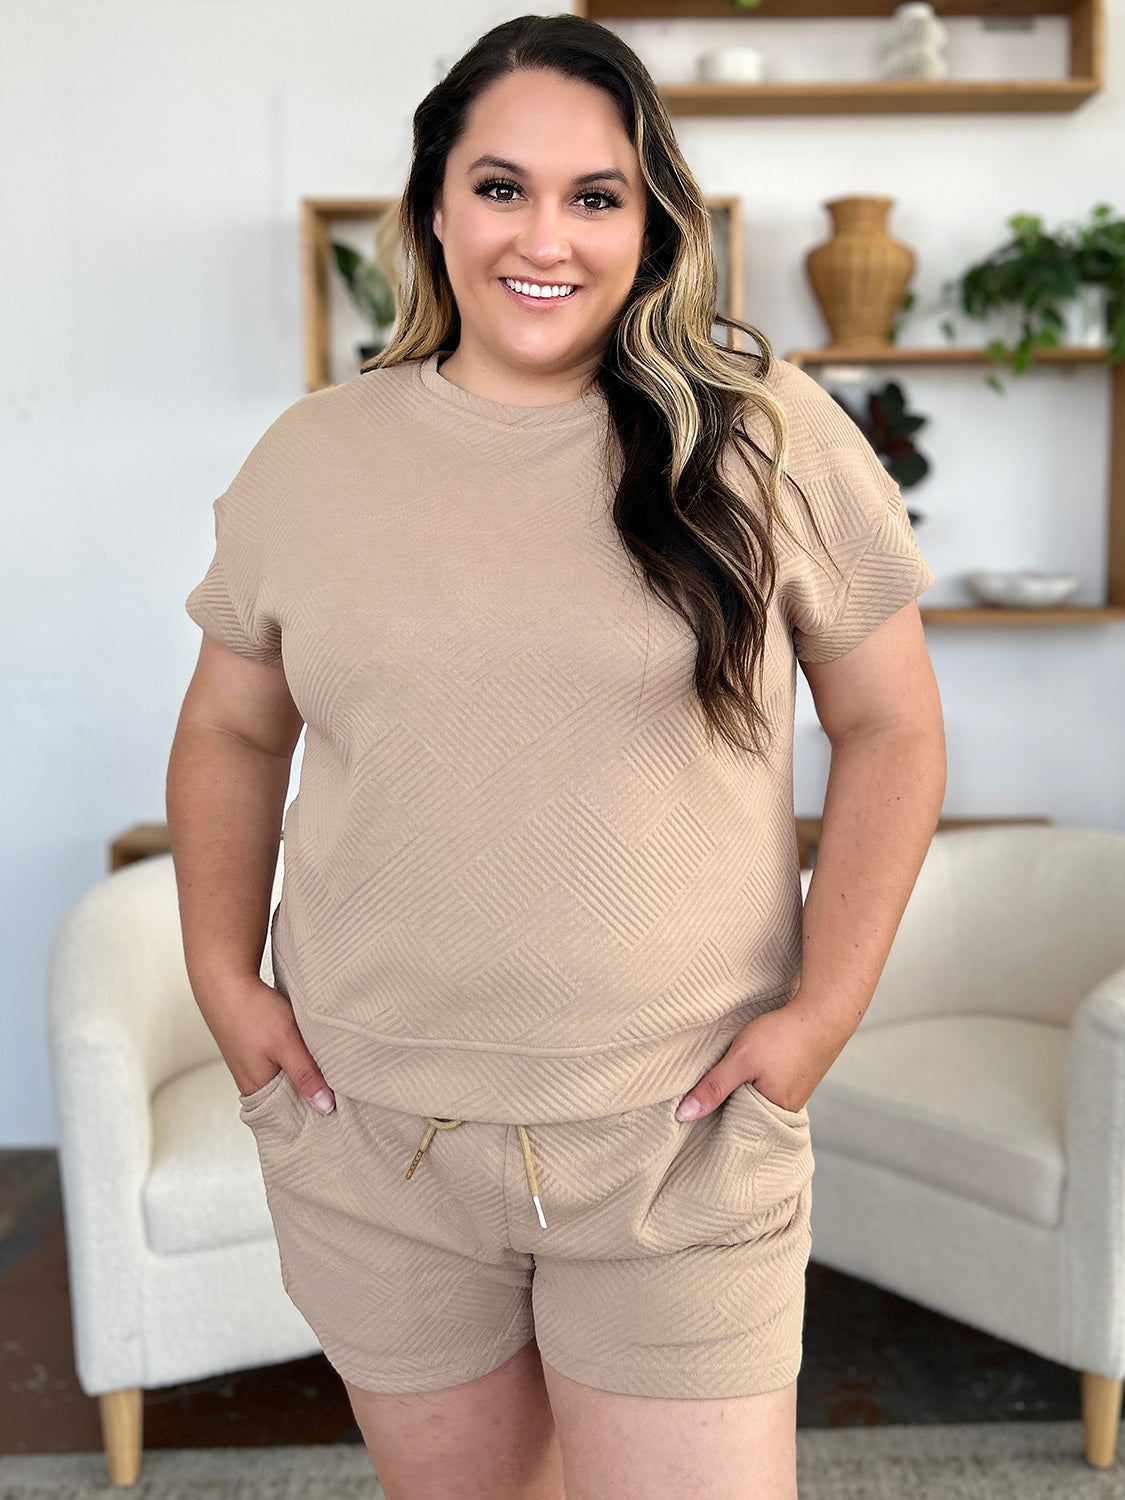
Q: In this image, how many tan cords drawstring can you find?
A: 2